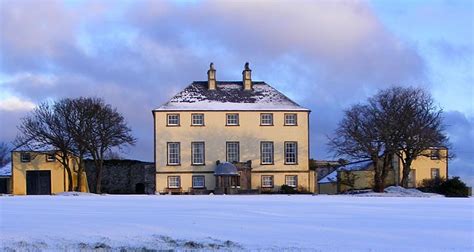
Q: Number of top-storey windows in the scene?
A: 5